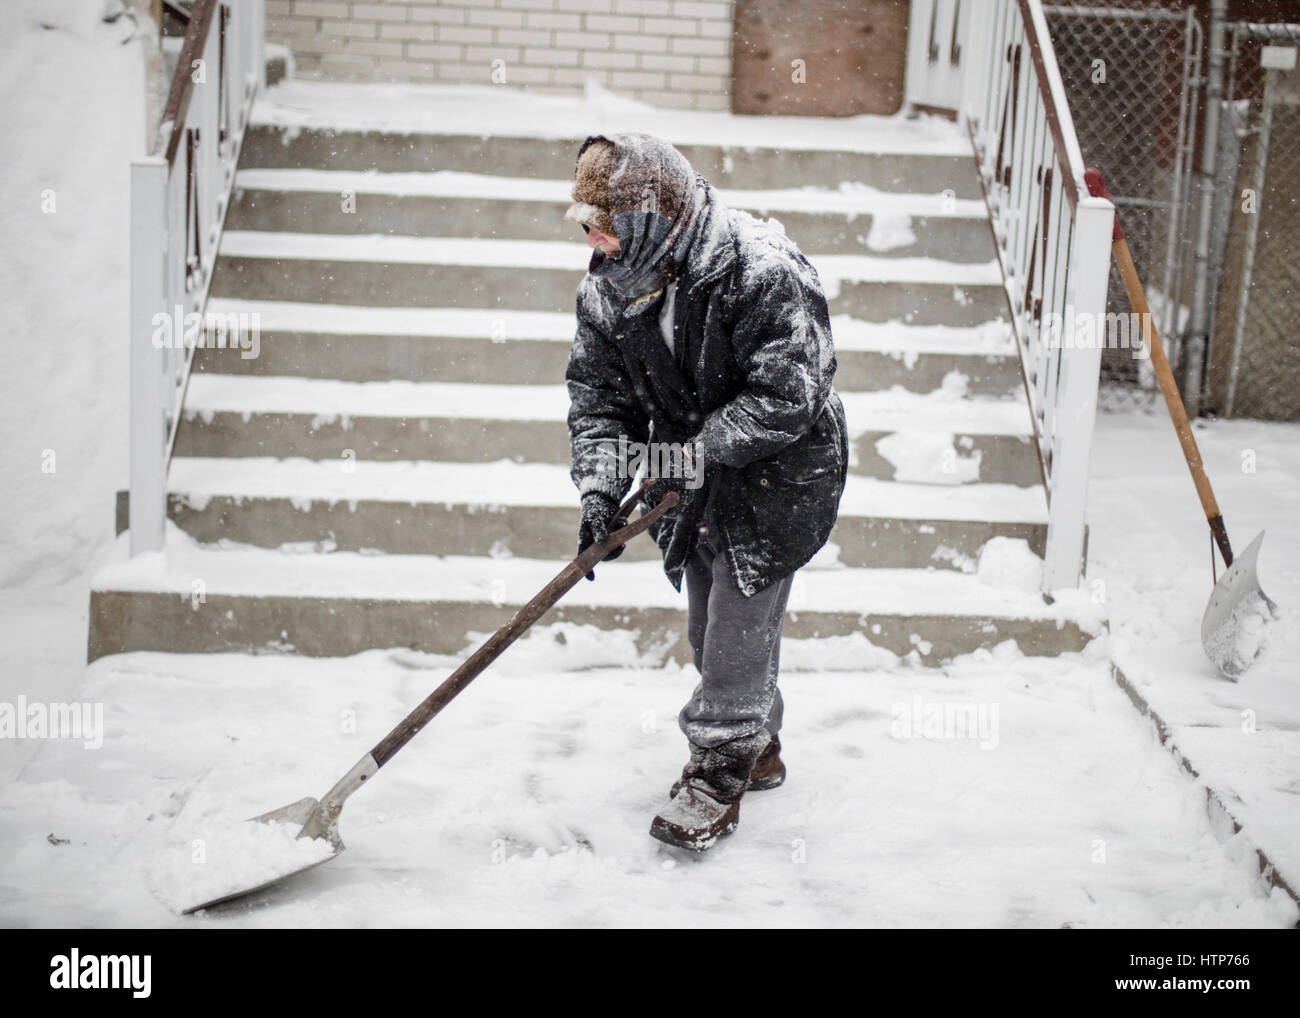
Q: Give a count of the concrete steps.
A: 7